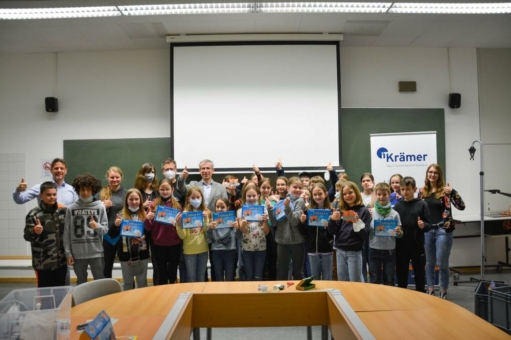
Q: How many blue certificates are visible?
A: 8